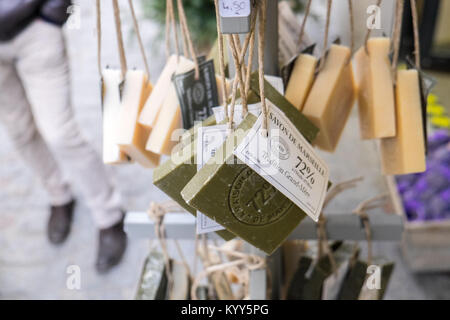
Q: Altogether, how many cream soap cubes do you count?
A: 8